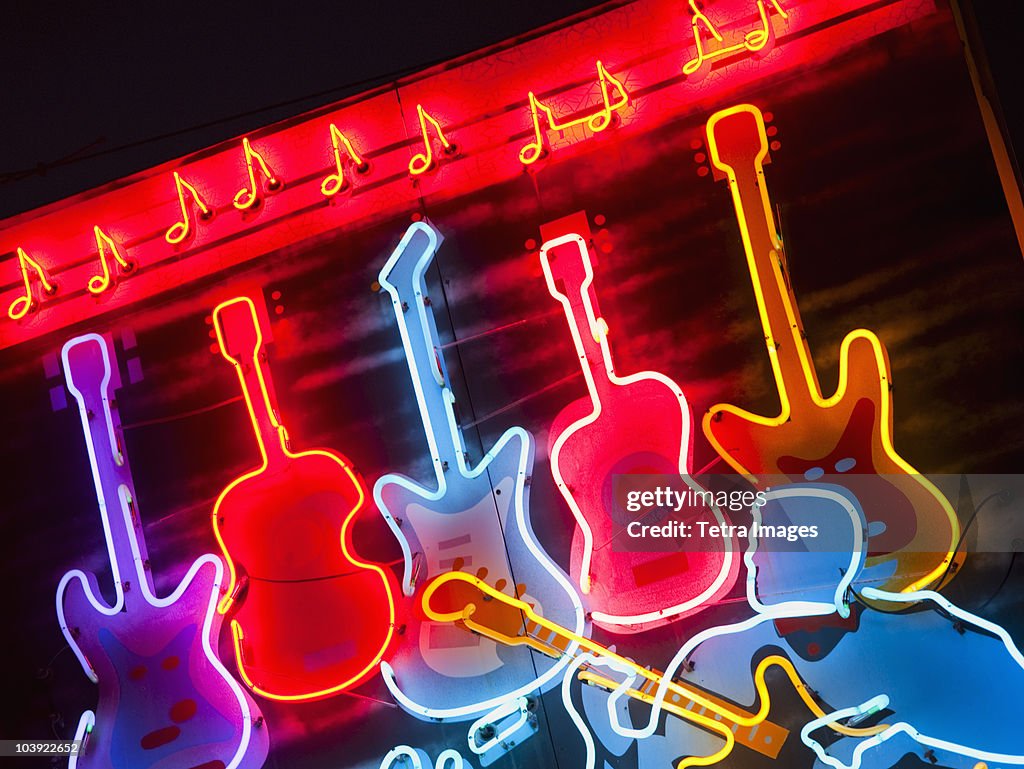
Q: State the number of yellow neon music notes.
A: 10